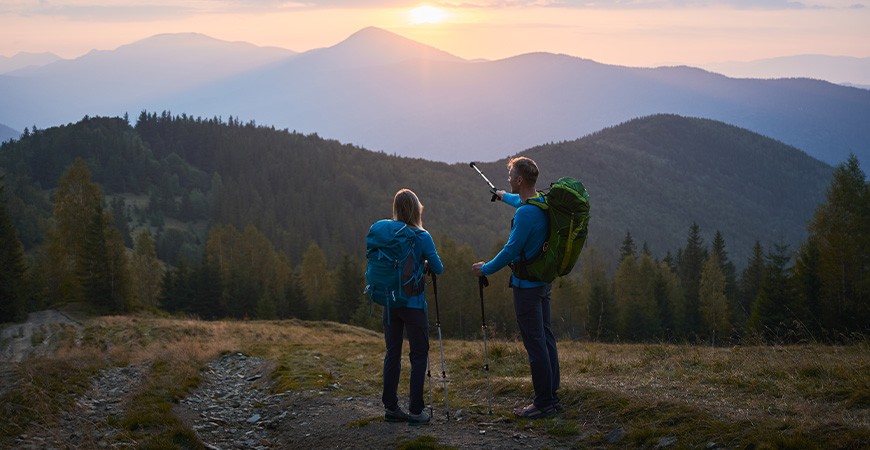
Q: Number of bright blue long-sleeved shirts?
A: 2